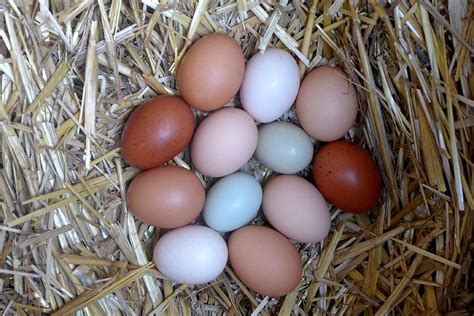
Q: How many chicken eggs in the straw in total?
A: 12